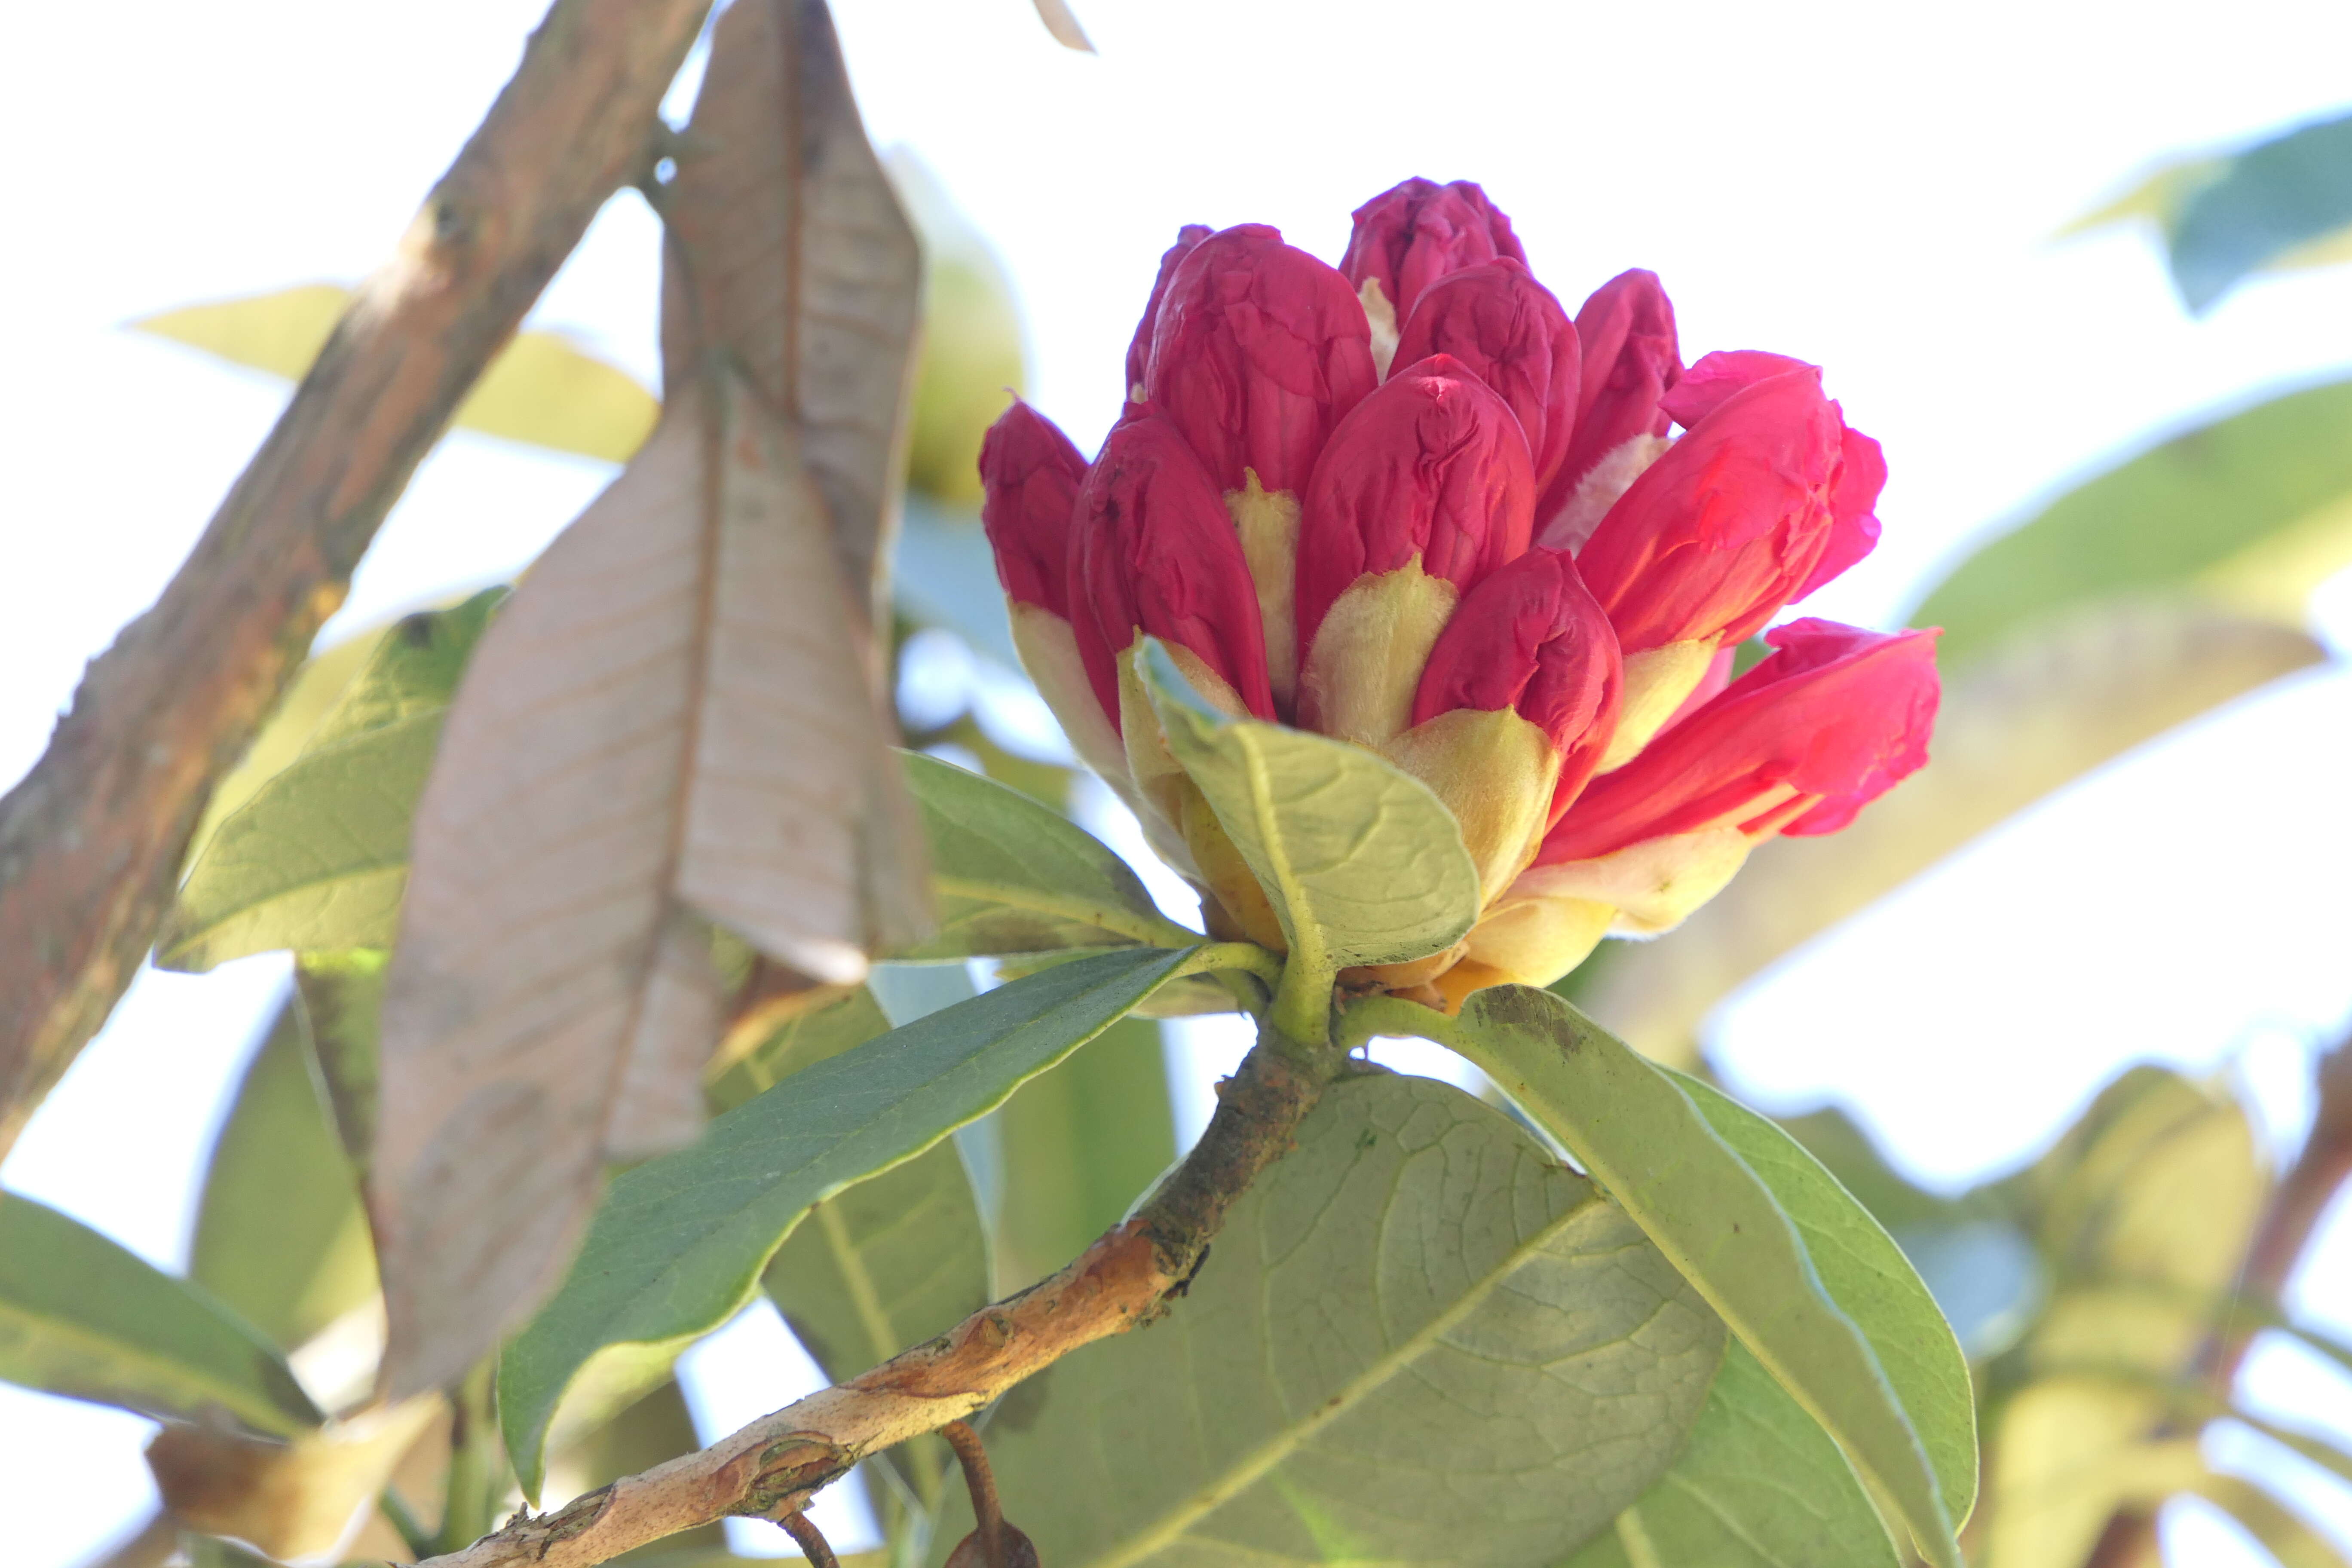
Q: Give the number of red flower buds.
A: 11